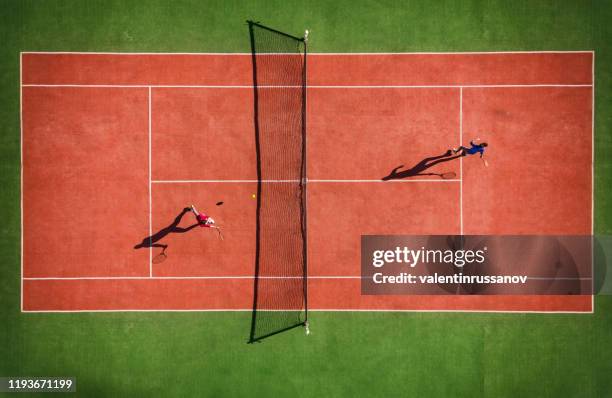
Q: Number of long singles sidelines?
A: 2